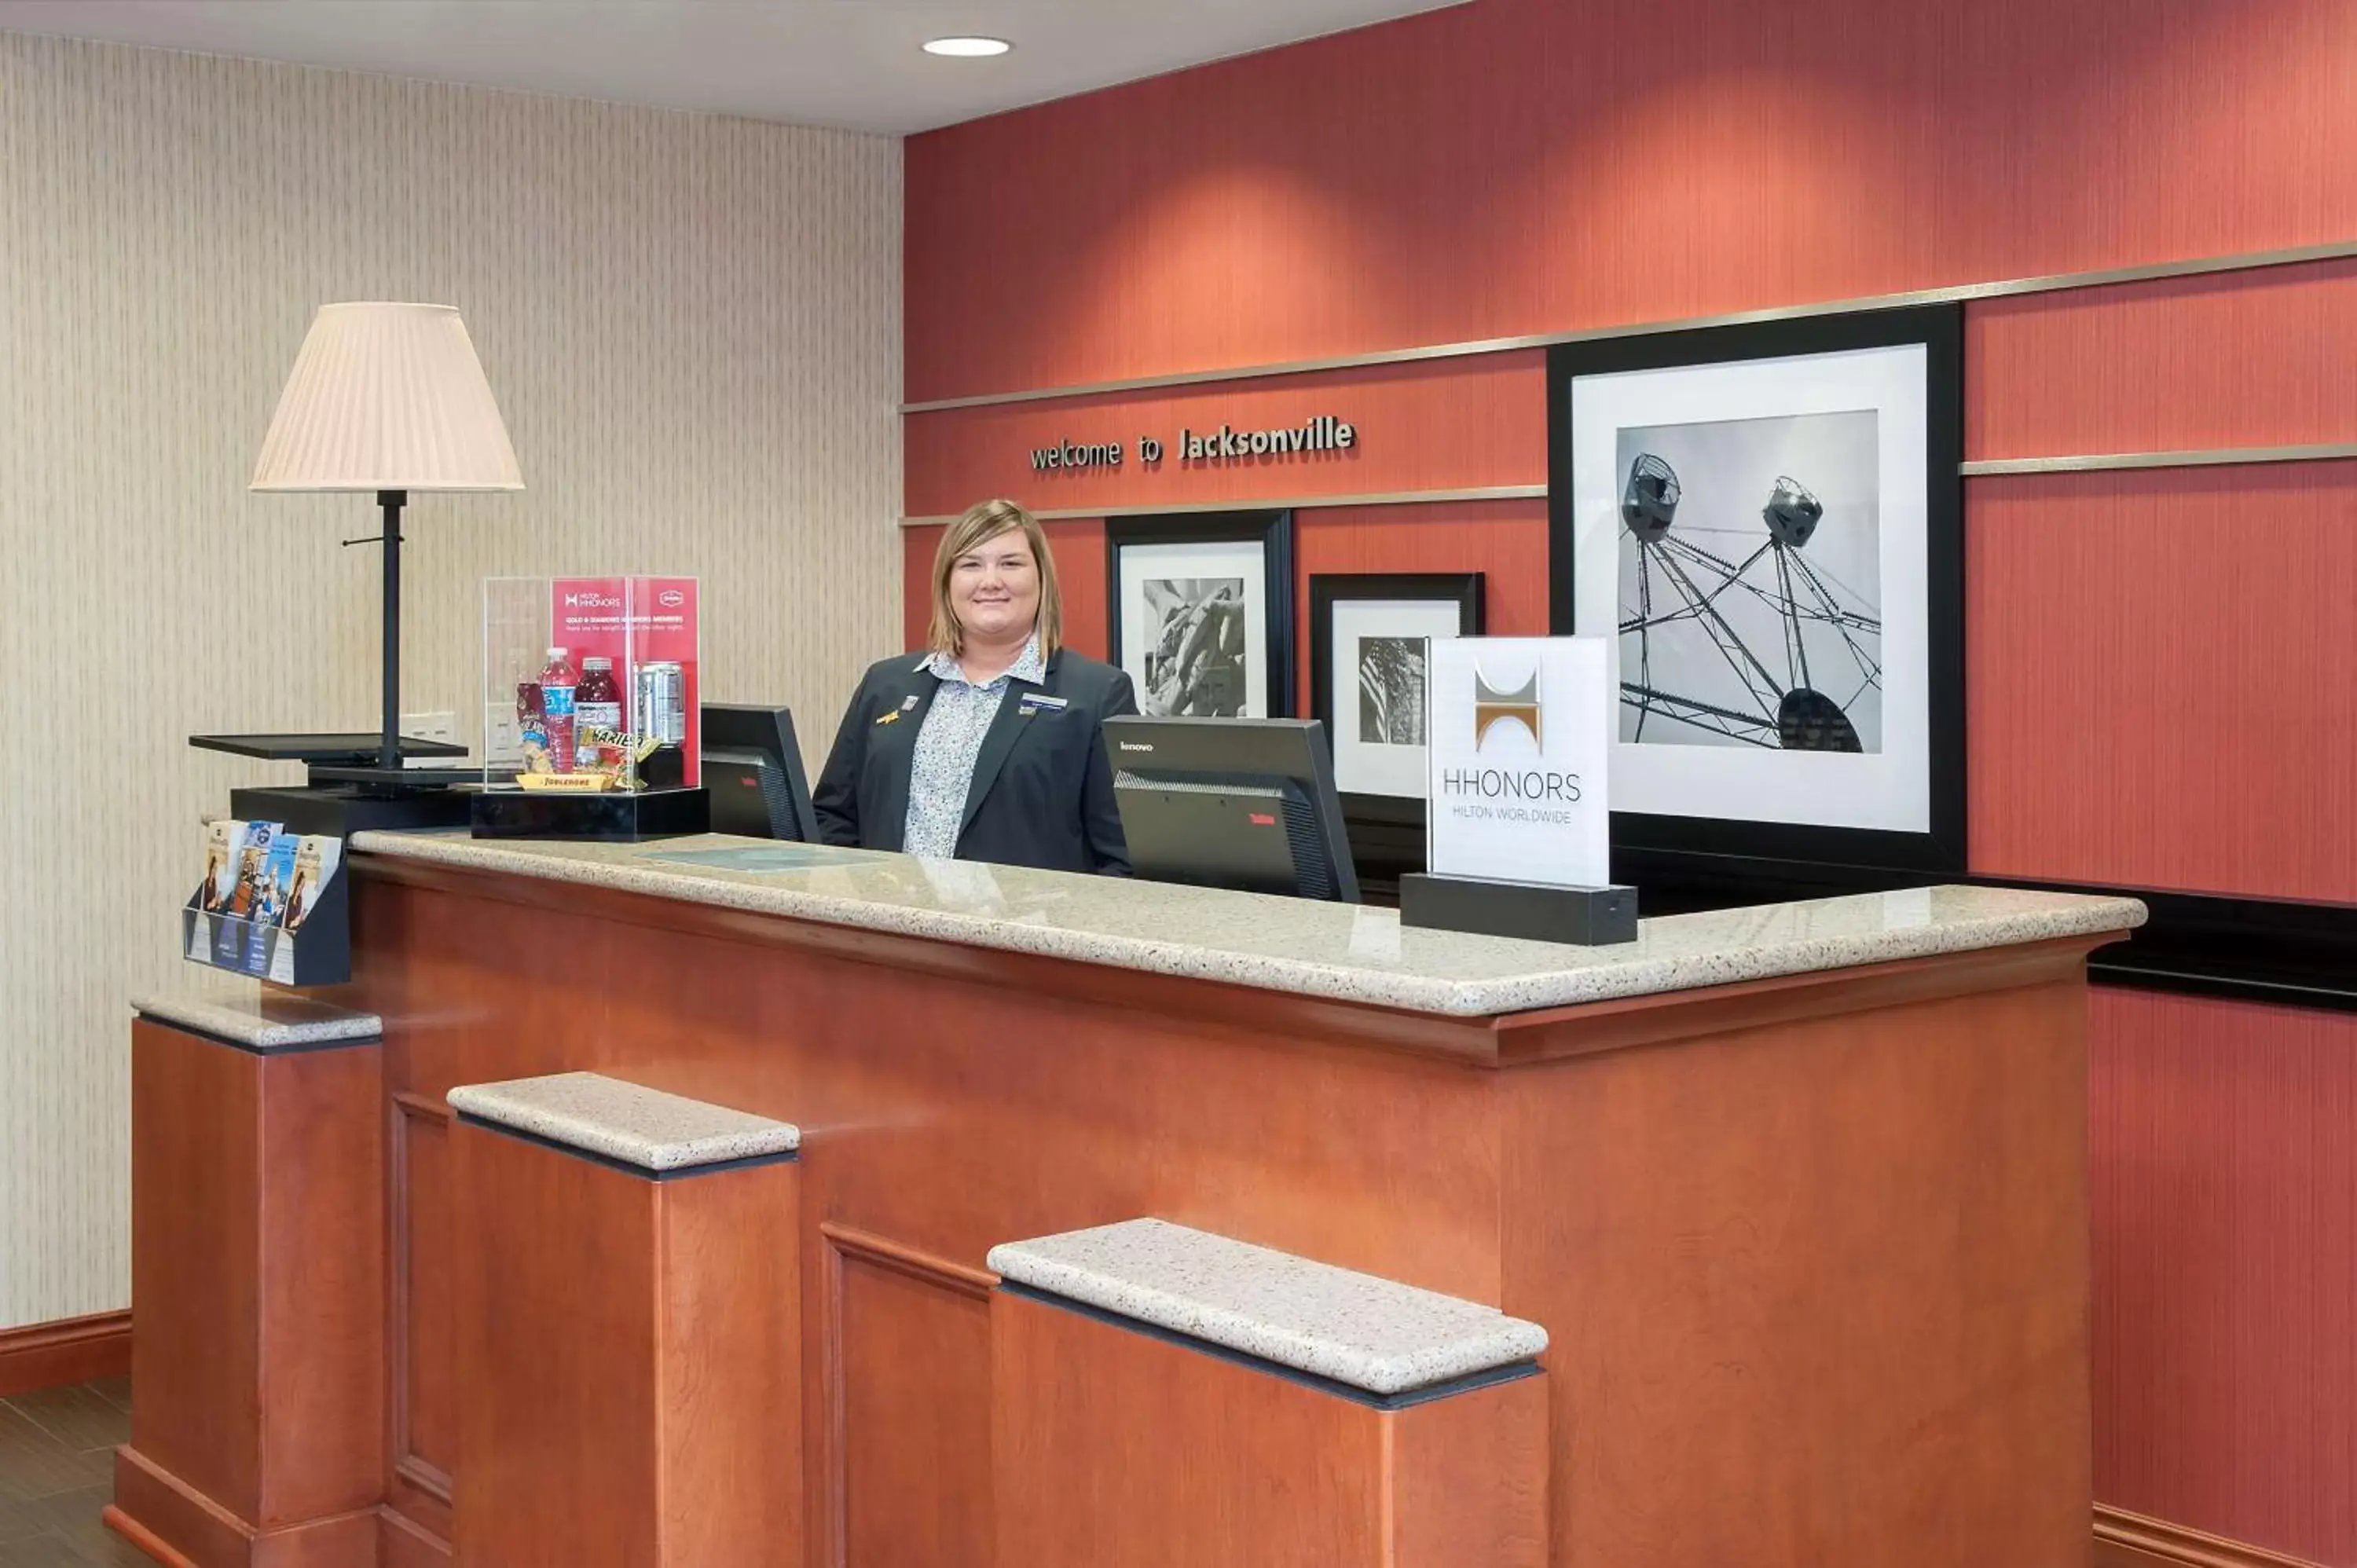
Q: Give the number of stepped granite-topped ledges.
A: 3